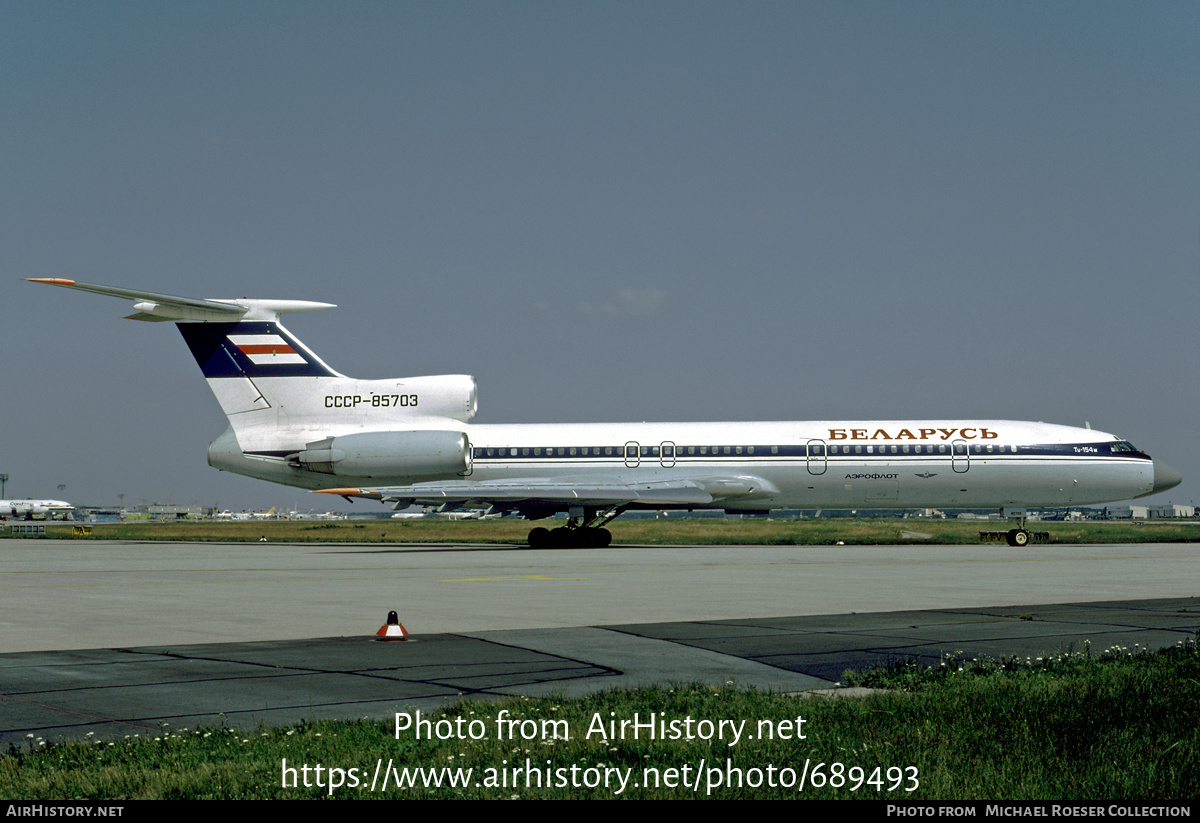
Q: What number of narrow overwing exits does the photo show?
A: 2